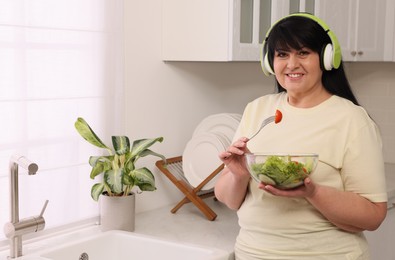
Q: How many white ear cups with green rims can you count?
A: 2